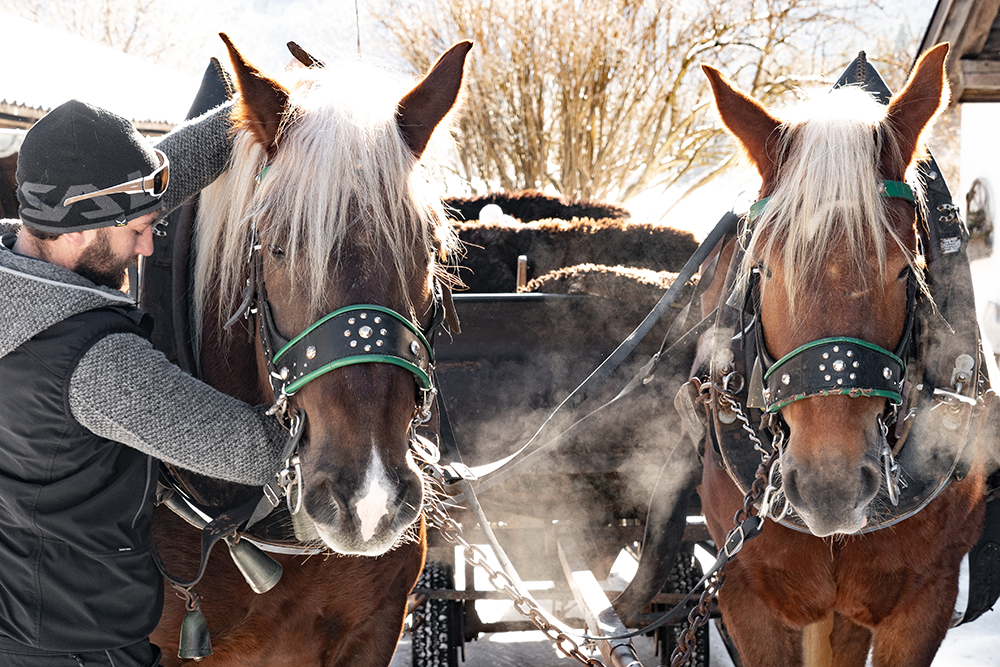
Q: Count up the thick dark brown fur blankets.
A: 3